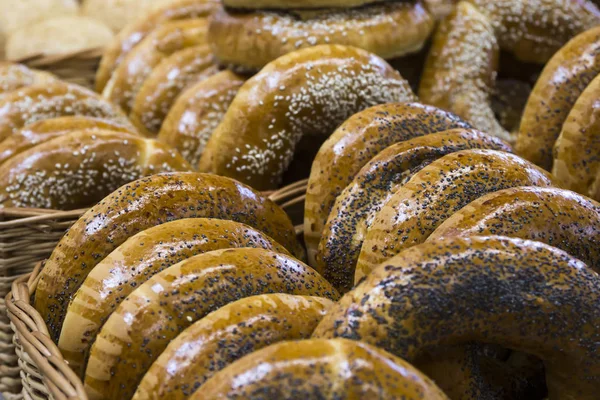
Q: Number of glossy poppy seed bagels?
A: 12